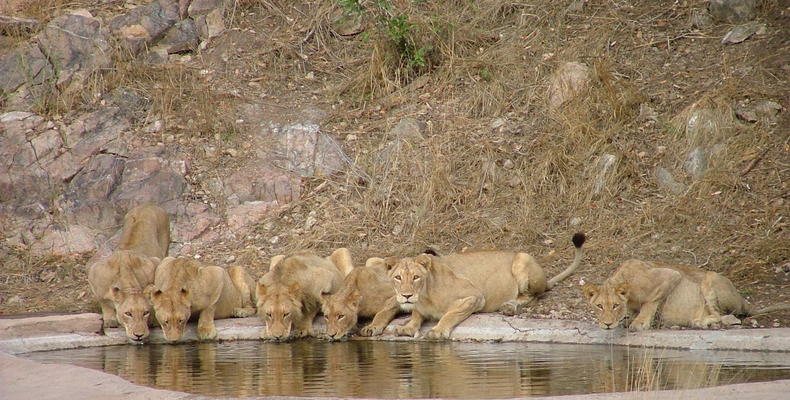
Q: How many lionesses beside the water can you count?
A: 6